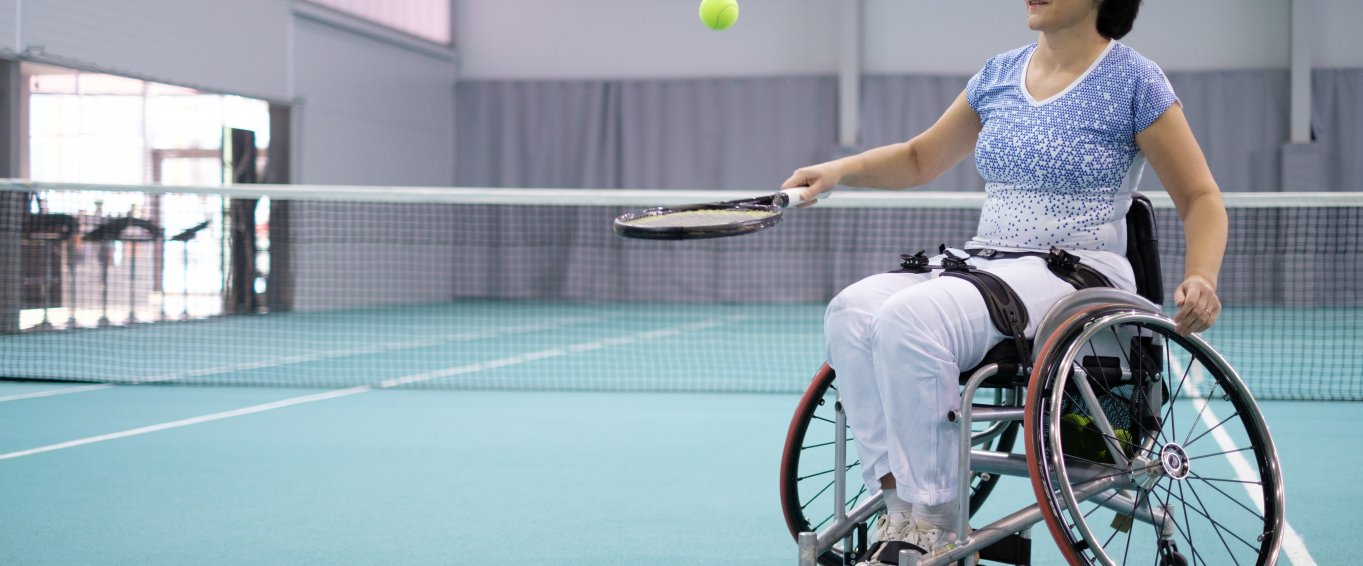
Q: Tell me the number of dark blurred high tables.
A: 3